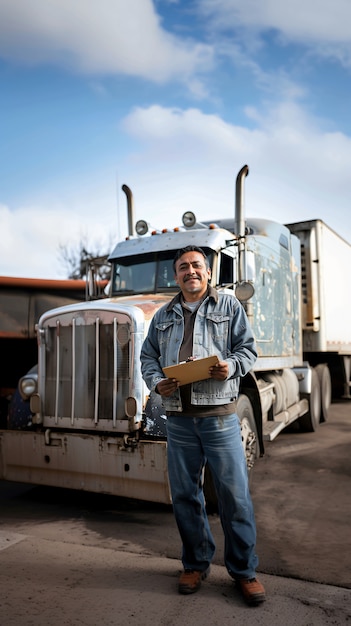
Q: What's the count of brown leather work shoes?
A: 2